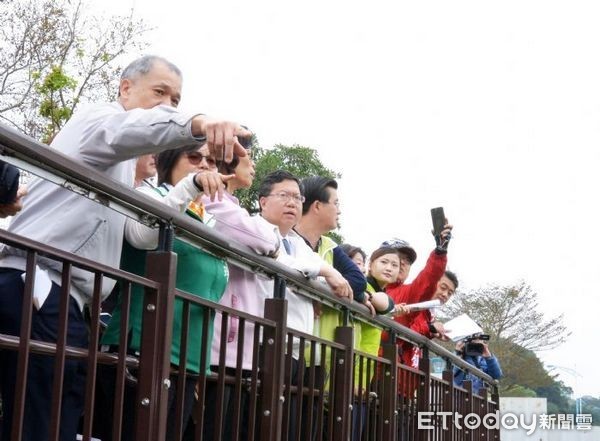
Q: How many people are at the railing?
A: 11